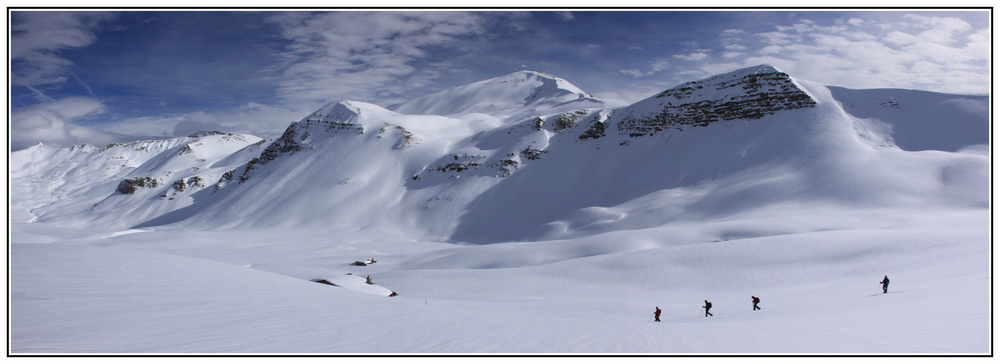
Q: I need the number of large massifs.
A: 3